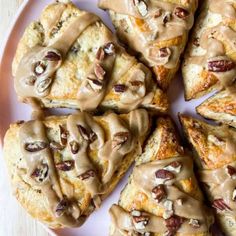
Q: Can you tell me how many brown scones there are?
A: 7